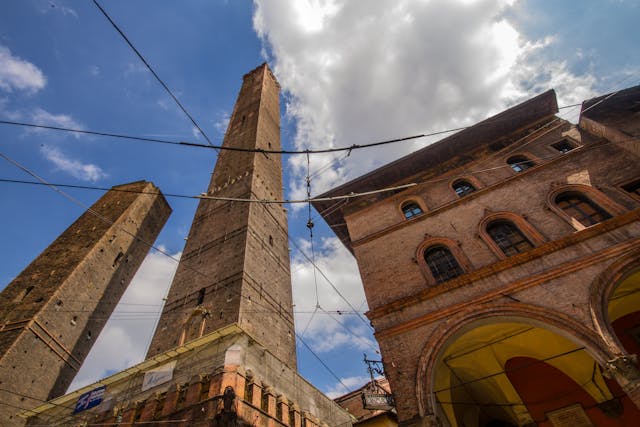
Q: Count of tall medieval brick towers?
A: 2